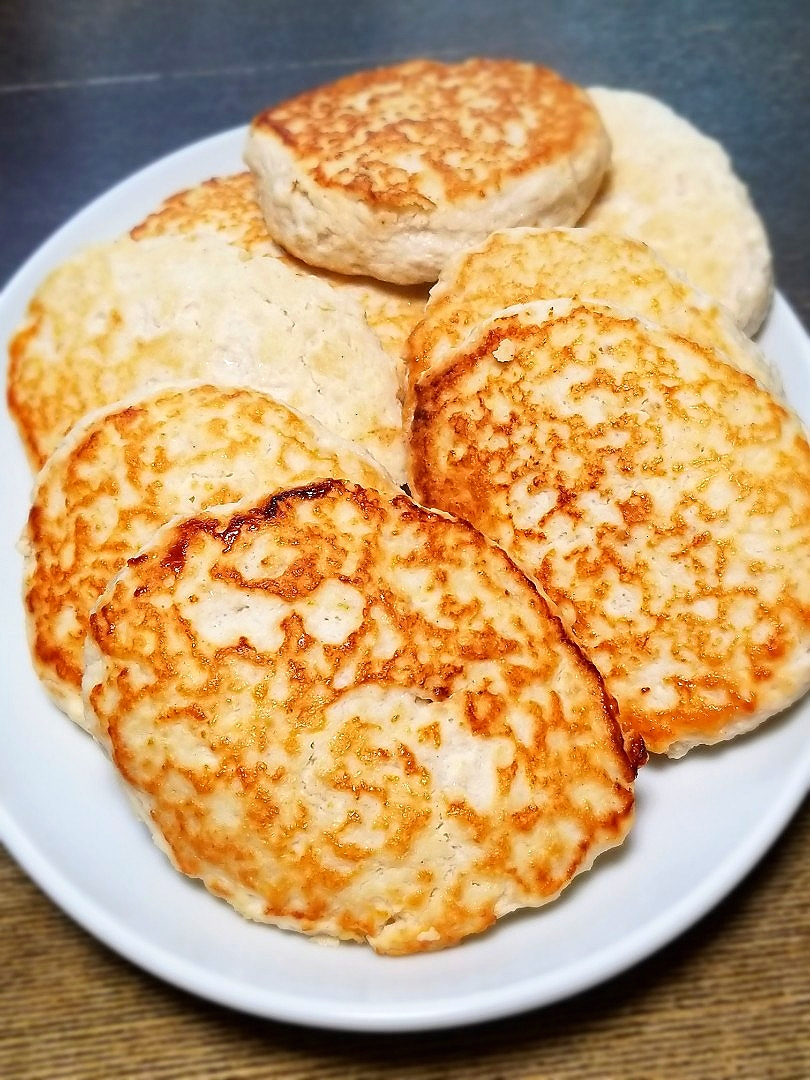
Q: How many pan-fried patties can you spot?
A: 8